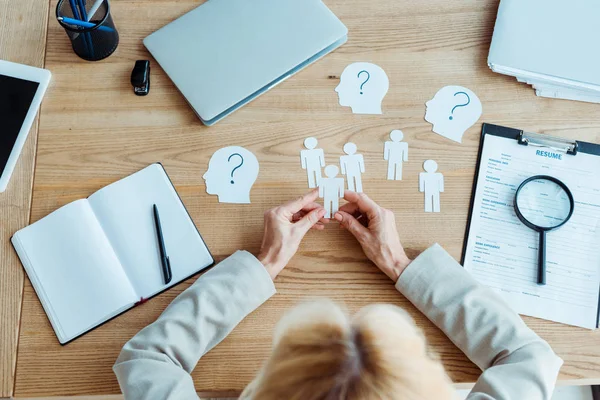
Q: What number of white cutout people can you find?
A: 5